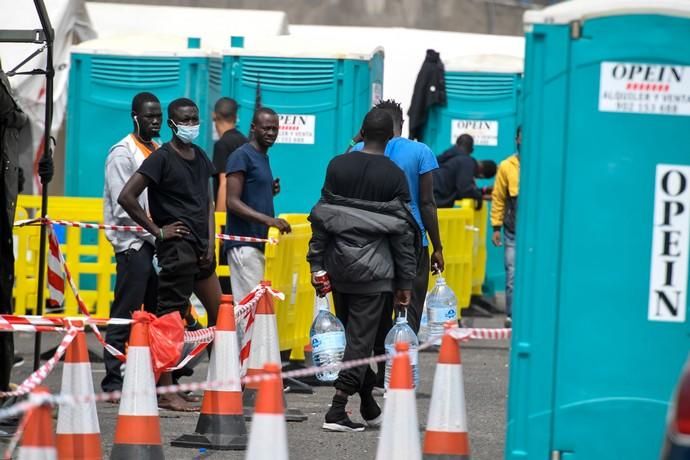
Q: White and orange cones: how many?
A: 8